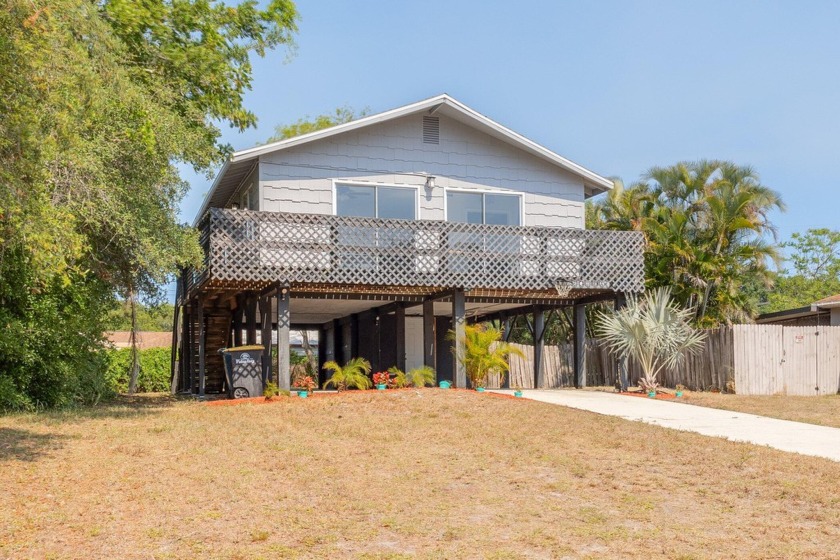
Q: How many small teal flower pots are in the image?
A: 7